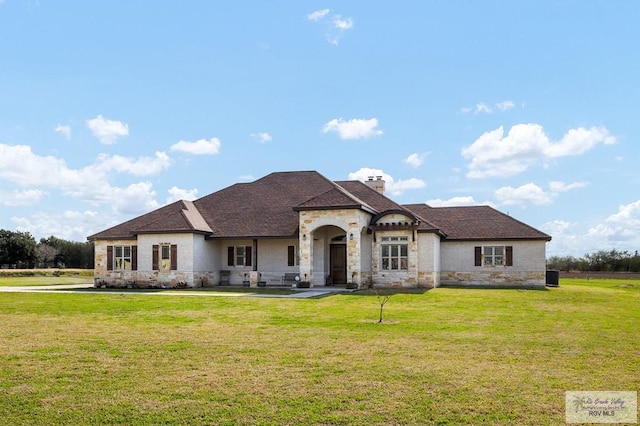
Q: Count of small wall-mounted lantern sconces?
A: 2